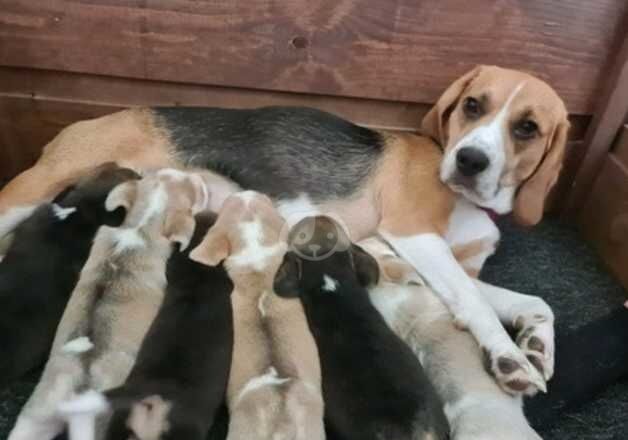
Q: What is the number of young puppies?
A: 6